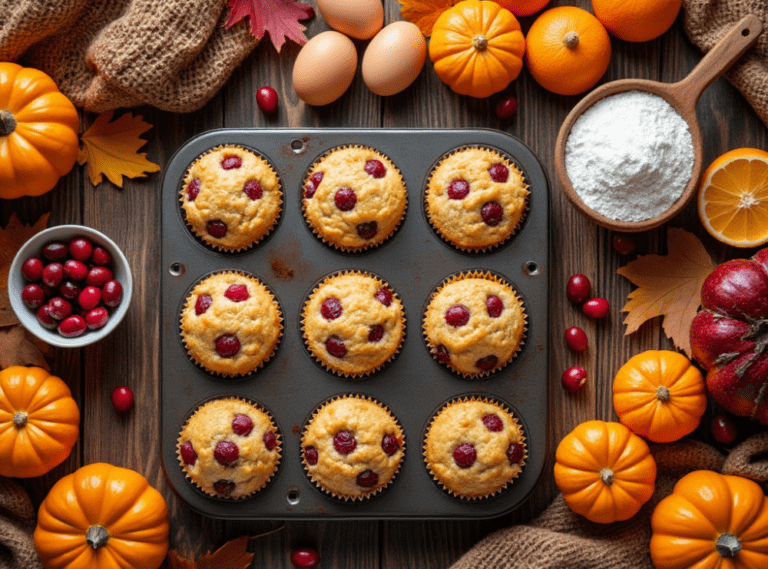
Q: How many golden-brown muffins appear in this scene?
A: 9